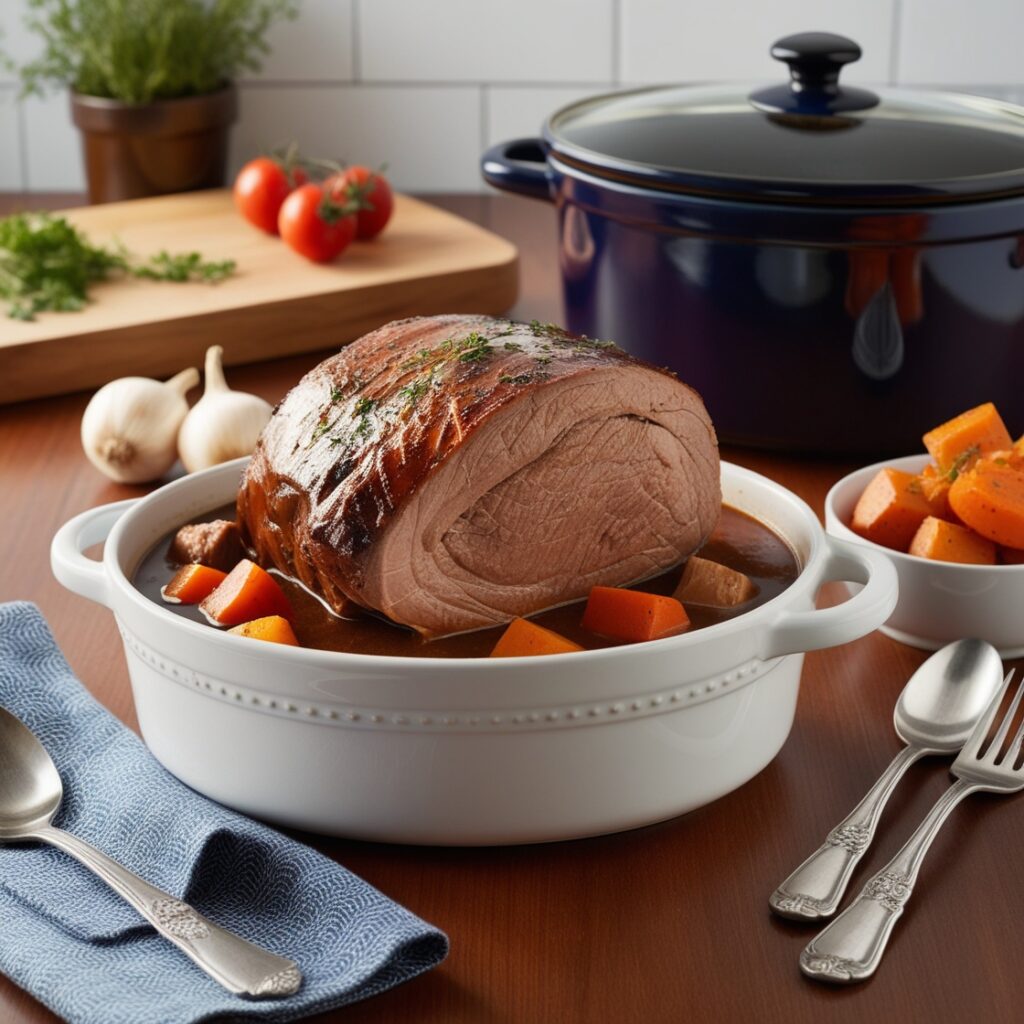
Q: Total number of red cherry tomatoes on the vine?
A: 3